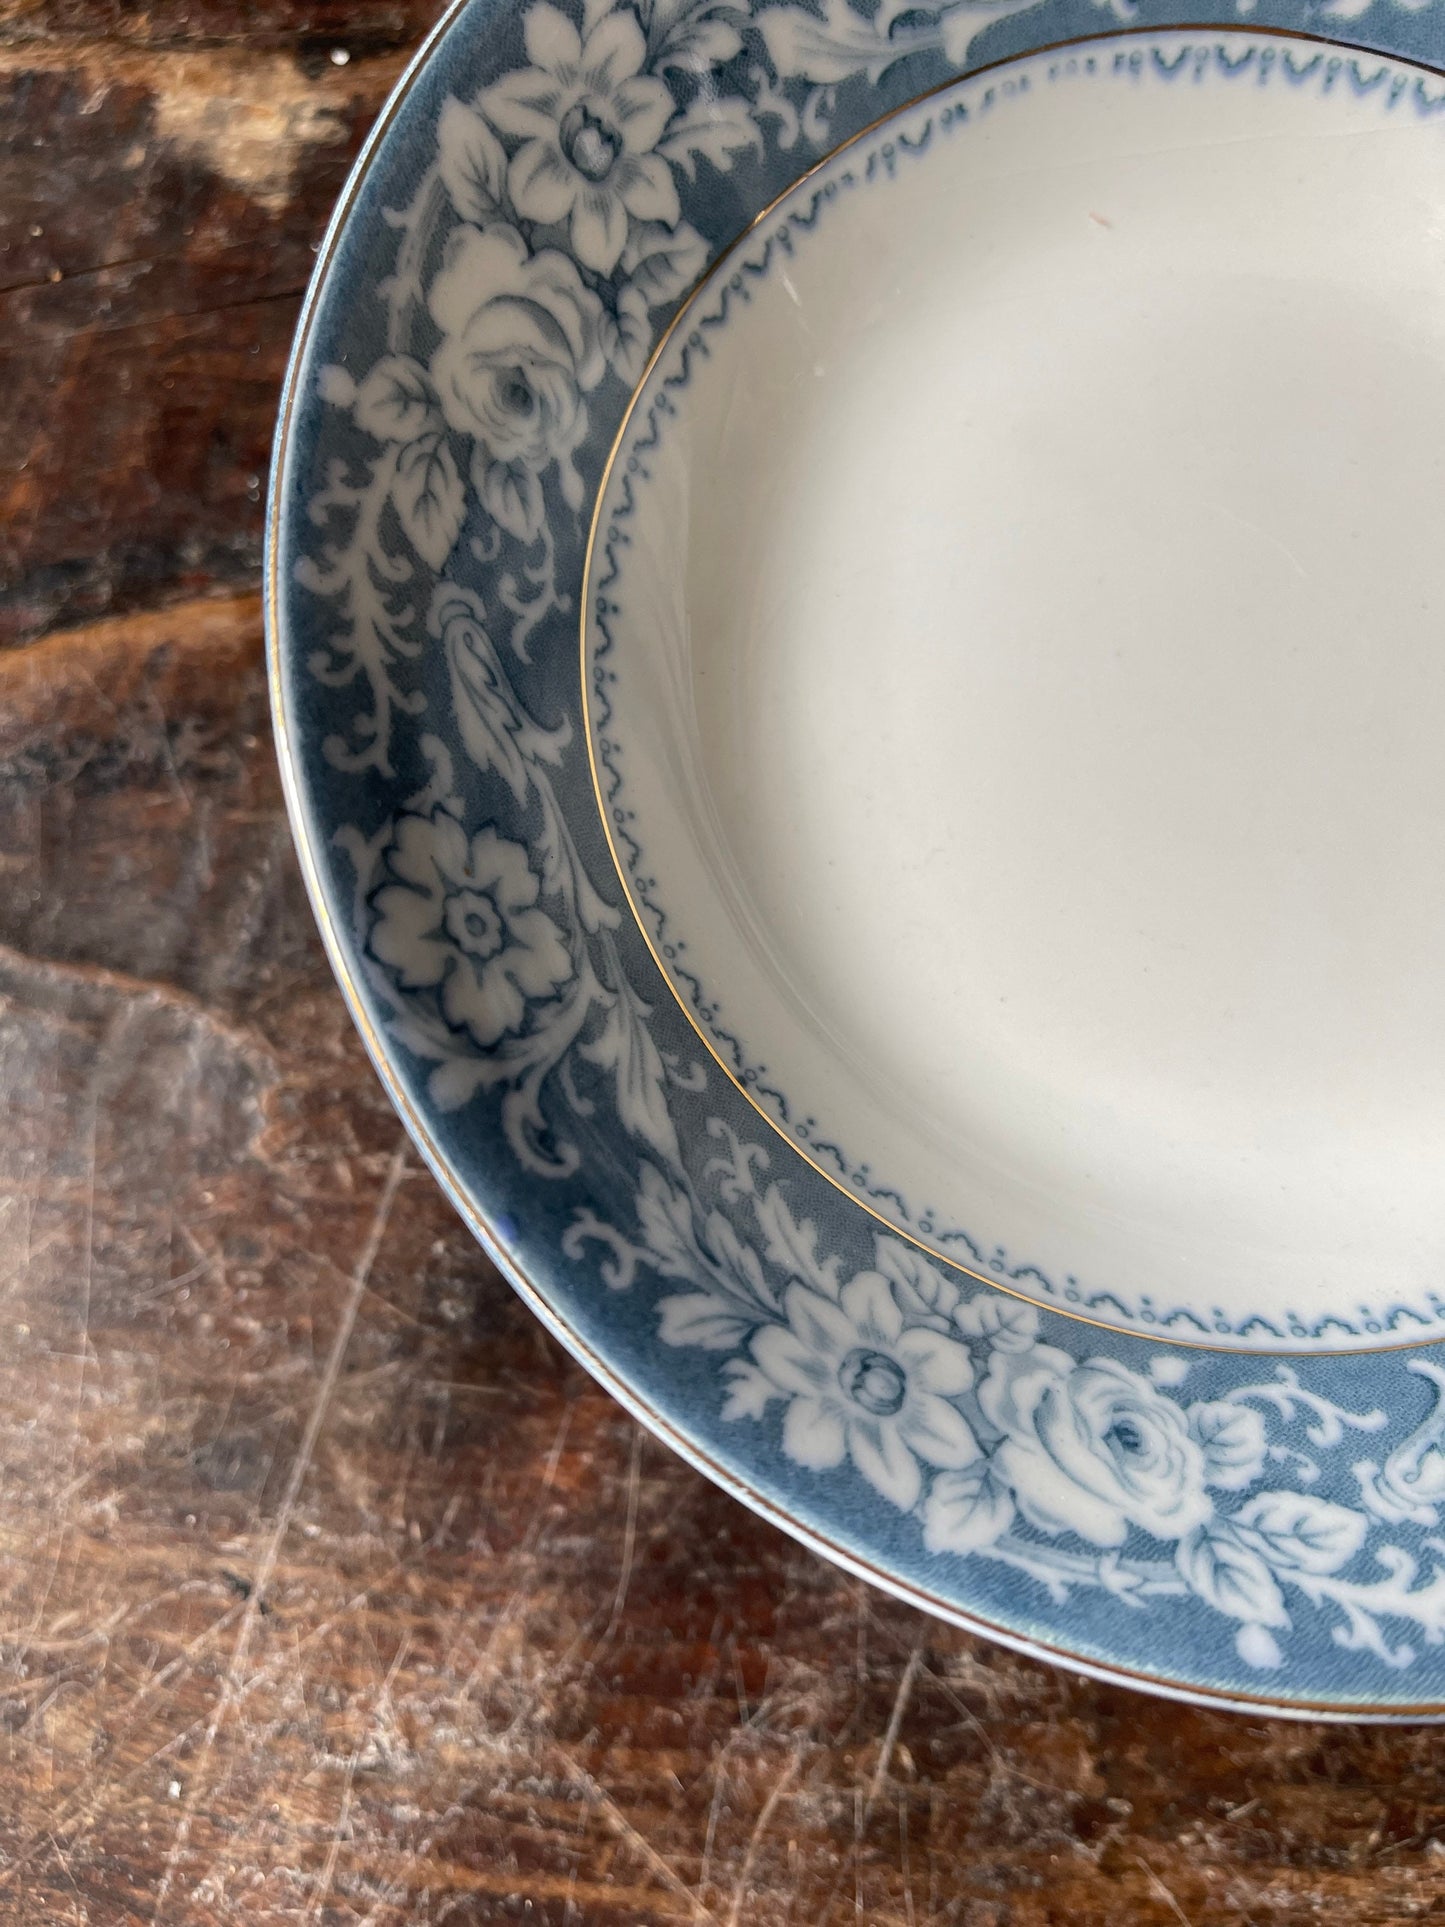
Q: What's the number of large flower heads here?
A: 5